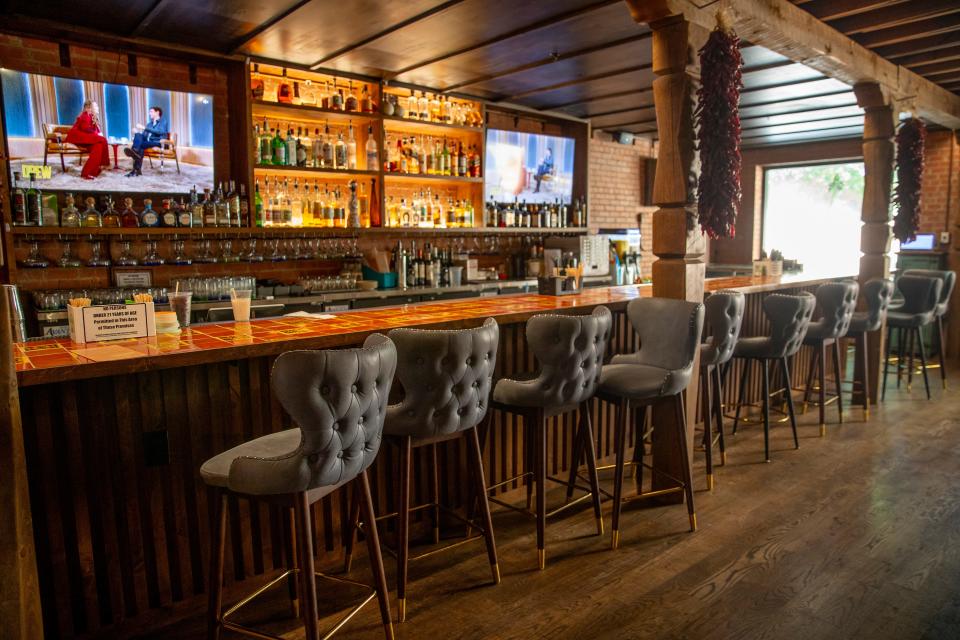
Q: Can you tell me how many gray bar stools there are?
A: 10